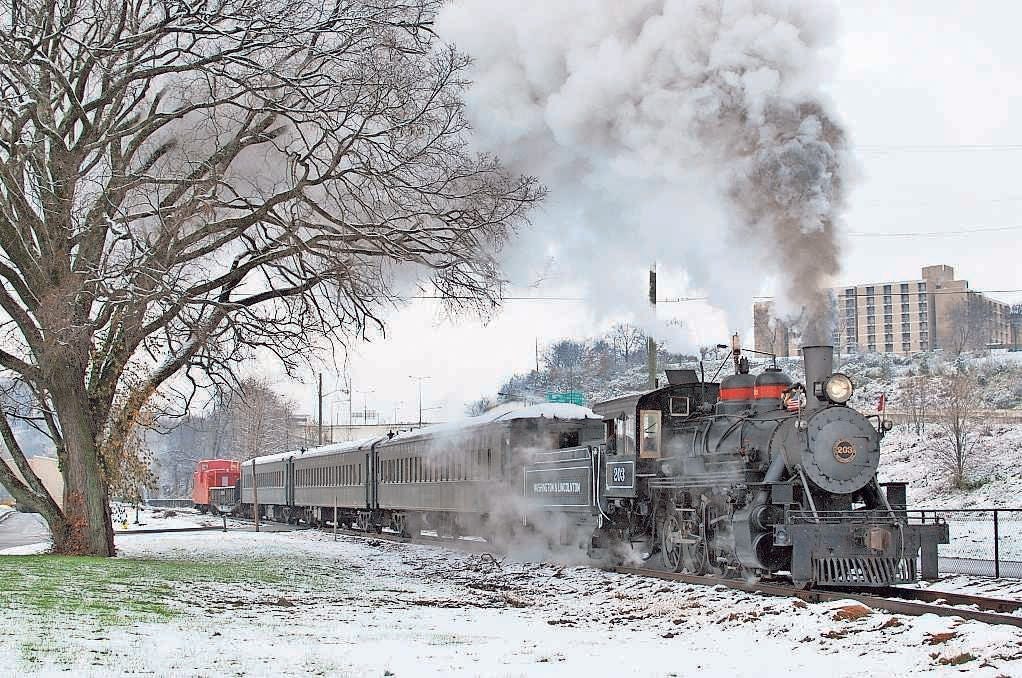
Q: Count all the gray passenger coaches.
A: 3